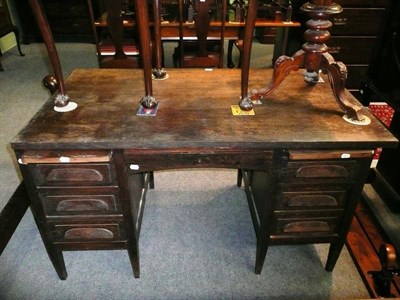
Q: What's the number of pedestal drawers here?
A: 6